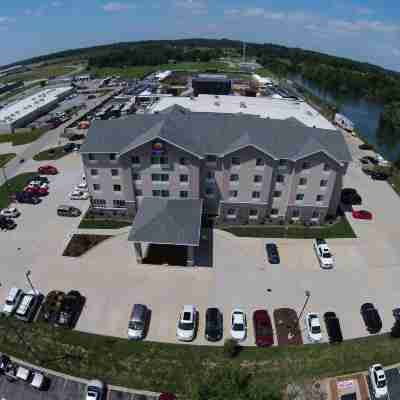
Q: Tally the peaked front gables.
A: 3